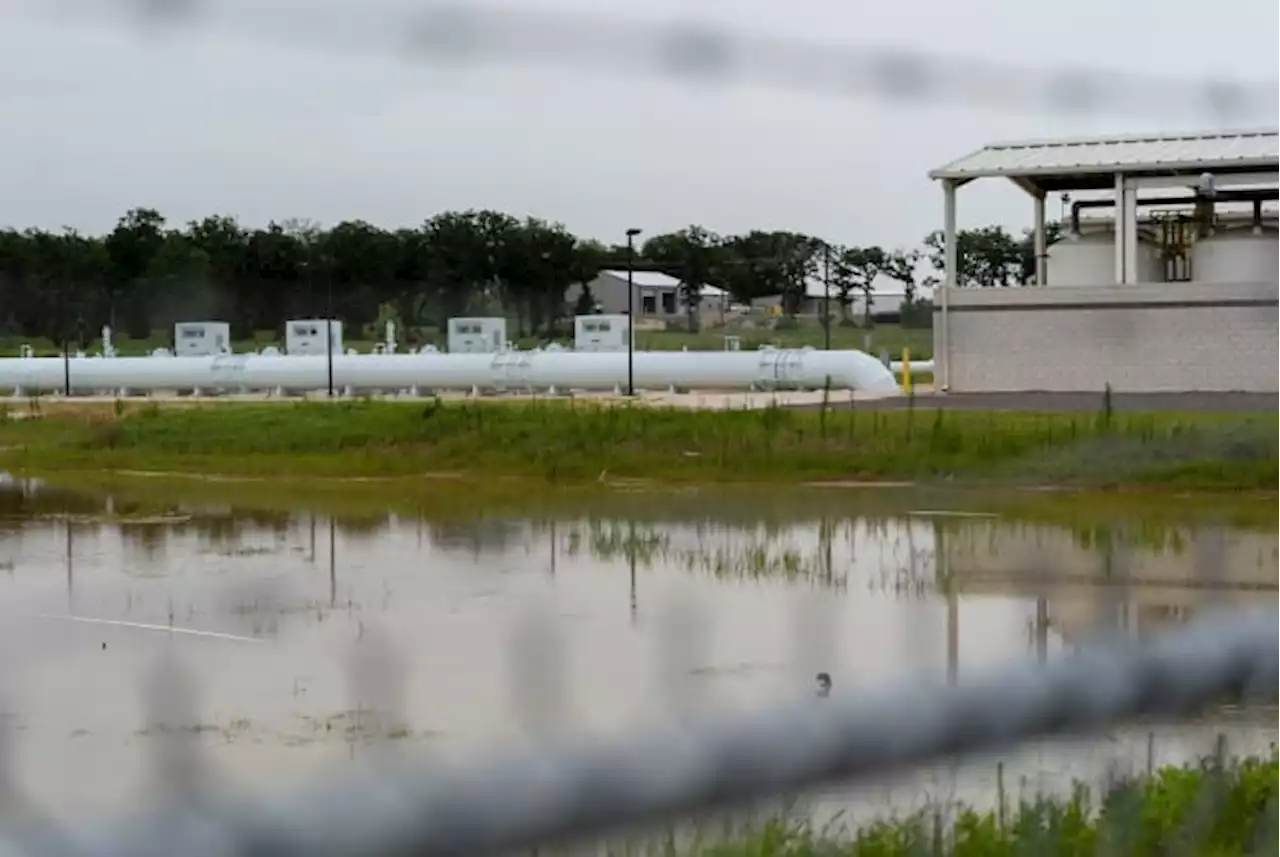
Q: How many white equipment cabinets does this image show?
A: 4